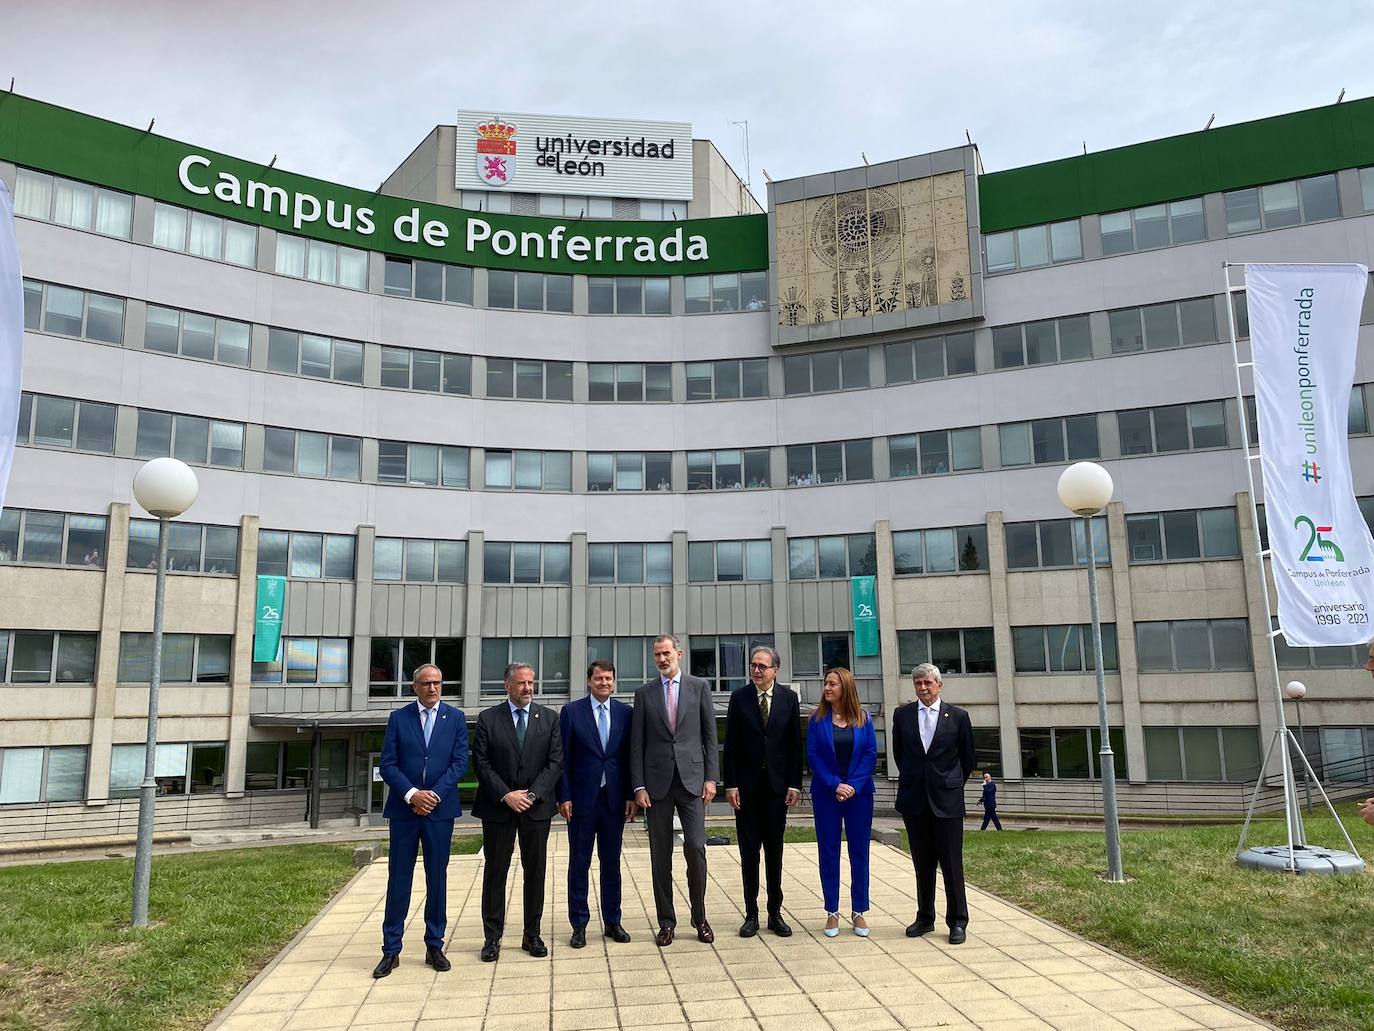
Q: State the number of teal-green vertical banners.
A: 2